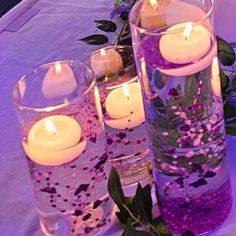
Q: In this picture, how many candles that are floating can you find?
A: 3